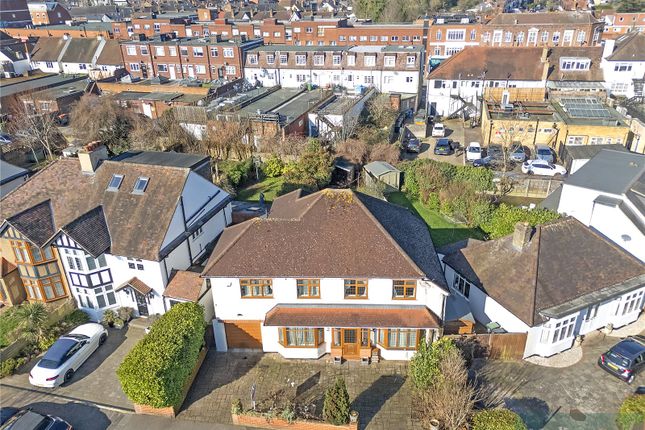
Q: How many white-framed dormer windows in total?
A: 11